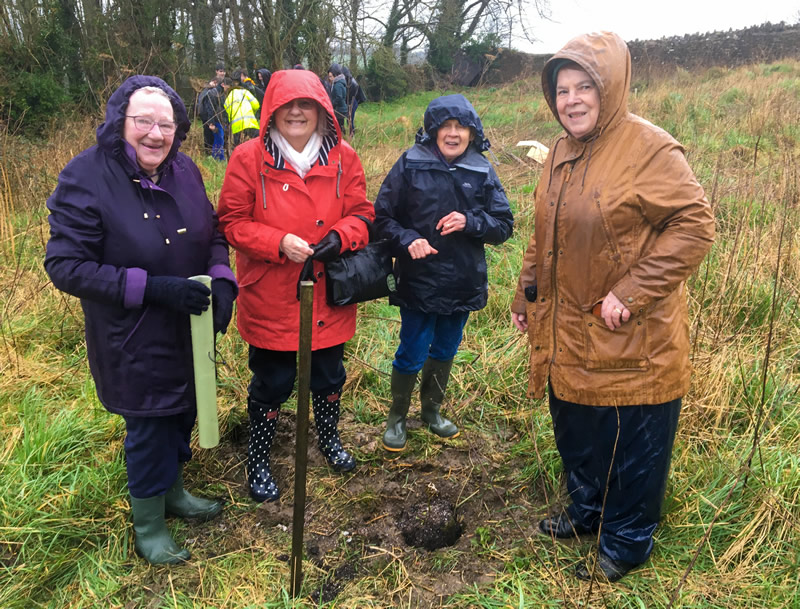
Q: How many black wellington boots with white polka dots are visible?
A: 2